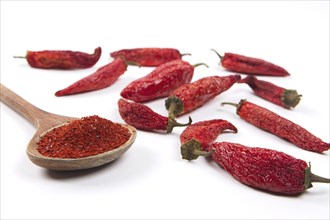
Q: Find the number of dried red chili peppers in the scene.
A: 11